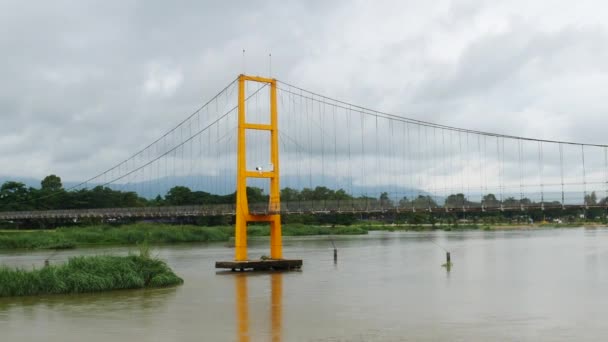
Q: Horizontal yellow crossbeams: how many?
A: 4